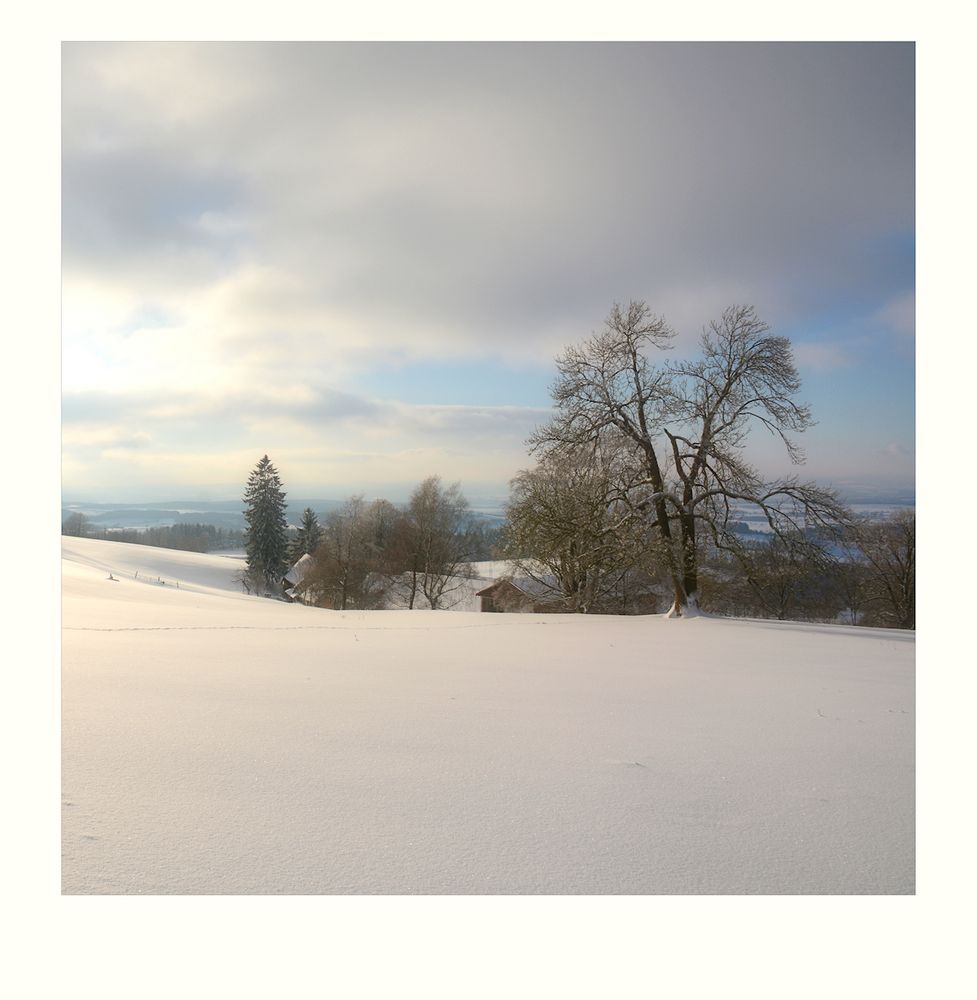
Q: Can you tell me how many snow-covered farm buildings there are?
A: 2